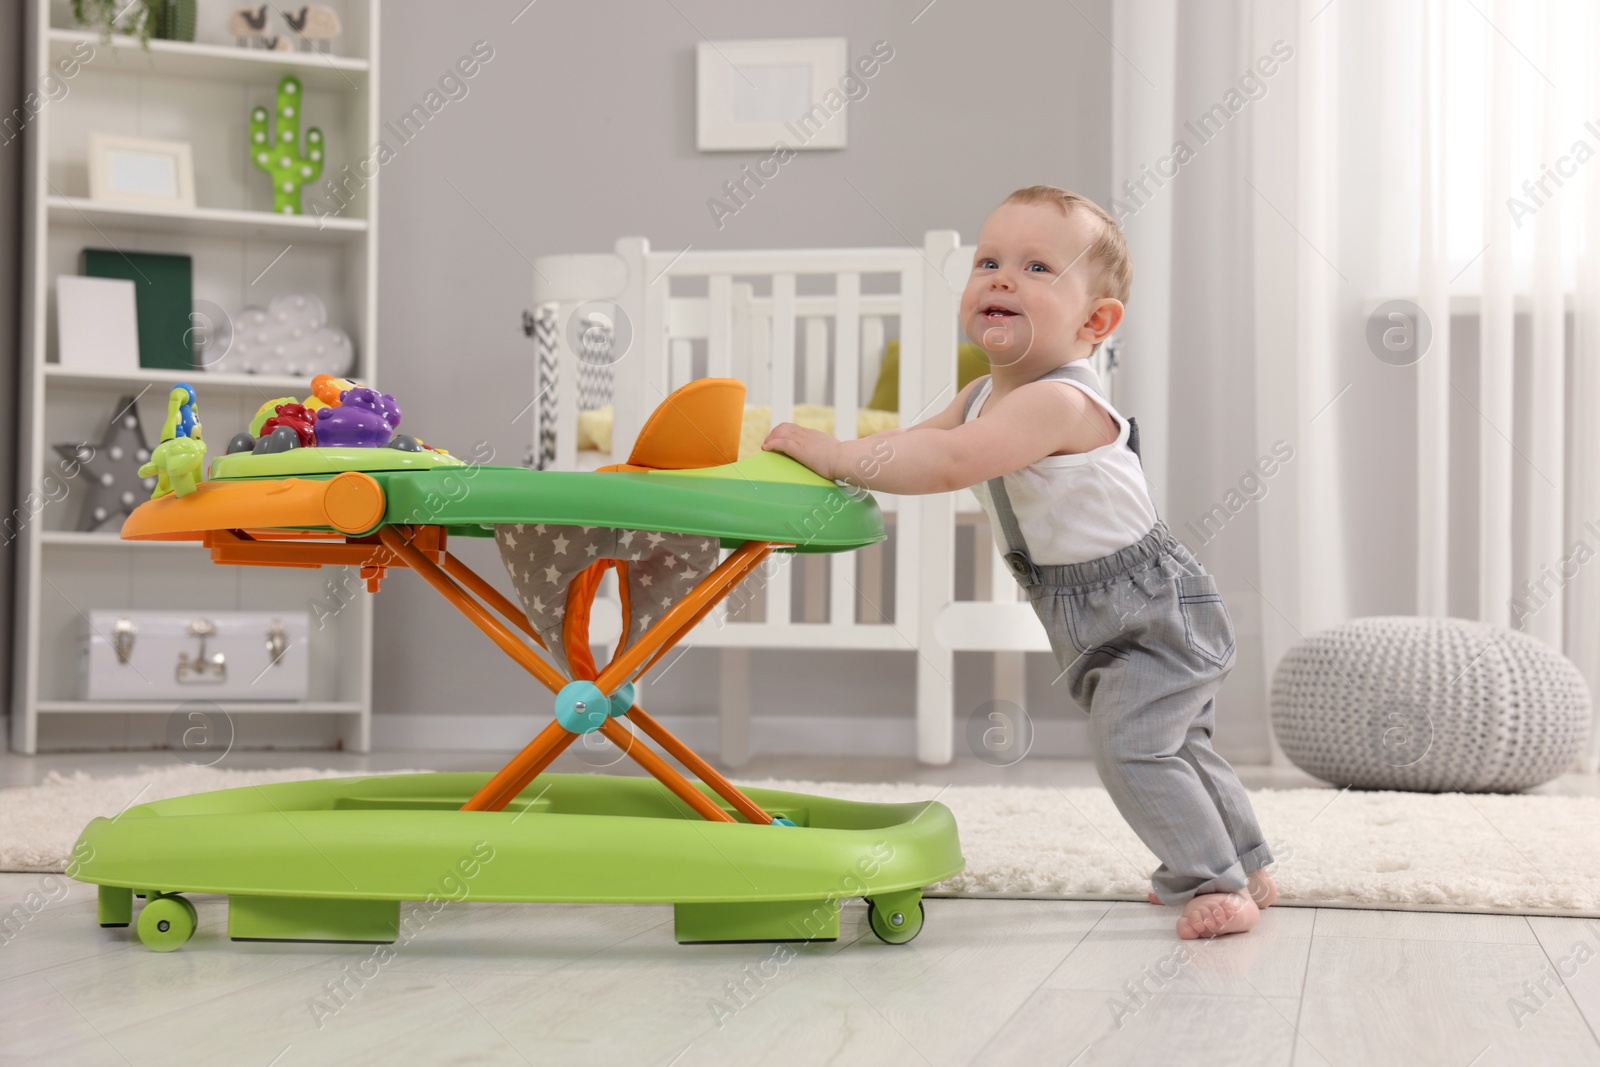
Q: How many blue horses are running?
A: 0